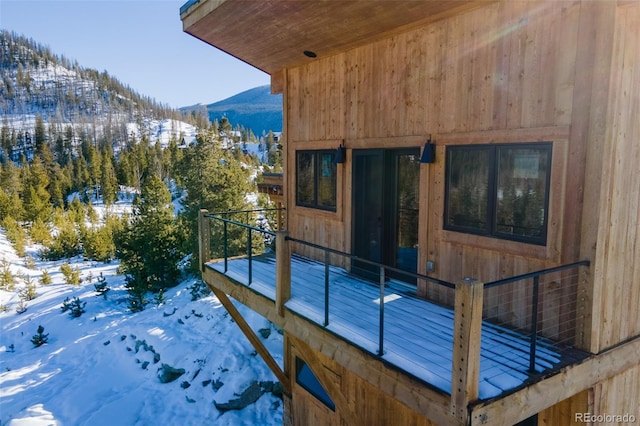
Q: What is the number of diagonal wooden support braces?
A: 2